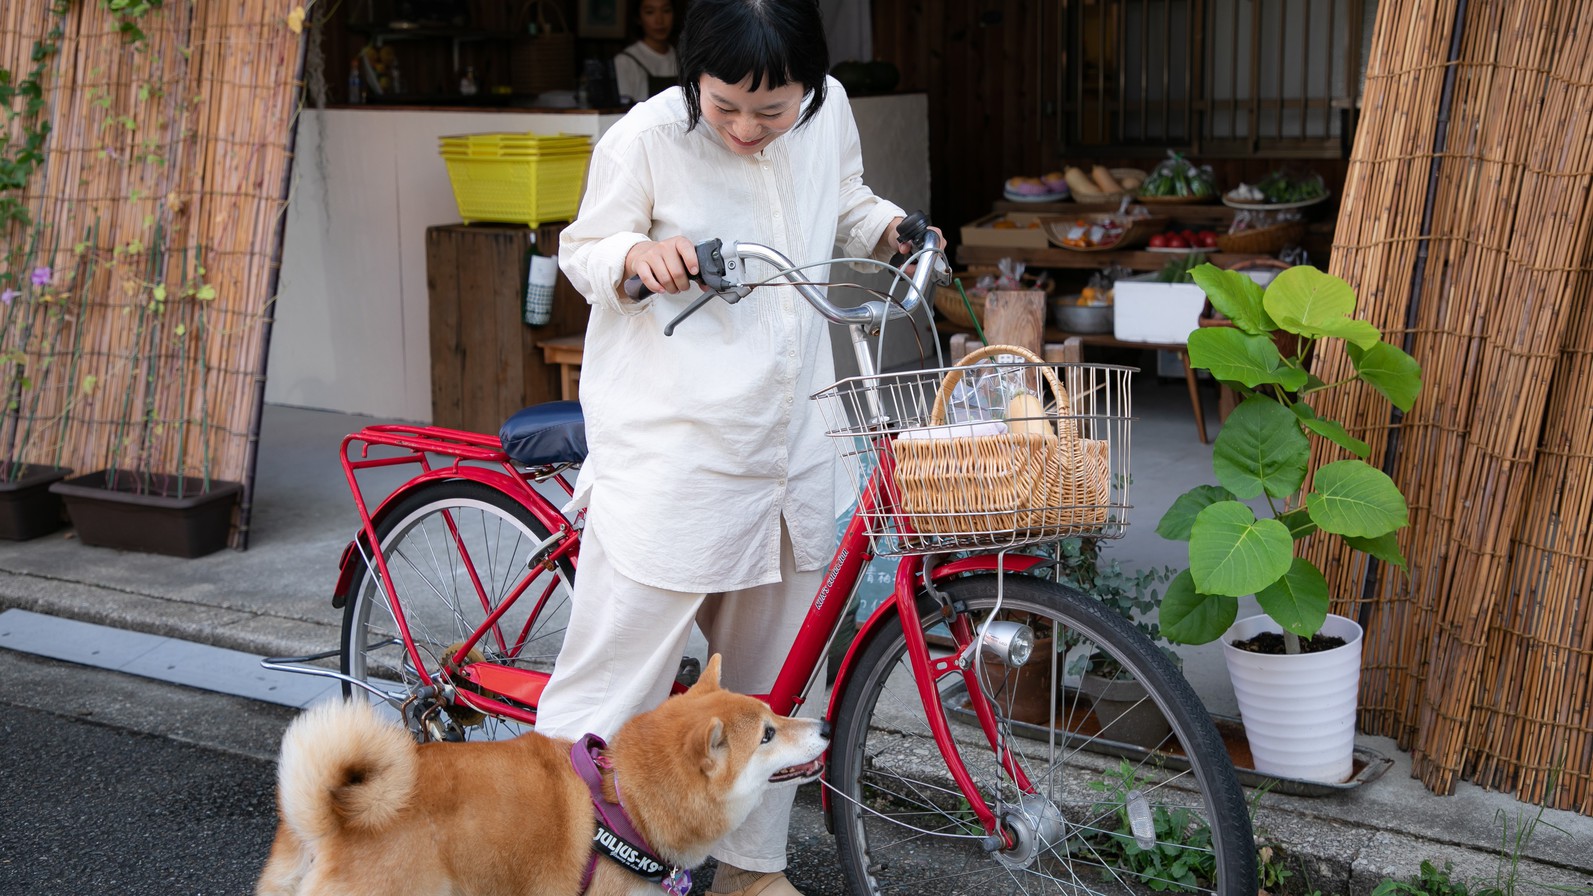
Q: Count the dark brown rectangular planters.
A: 2